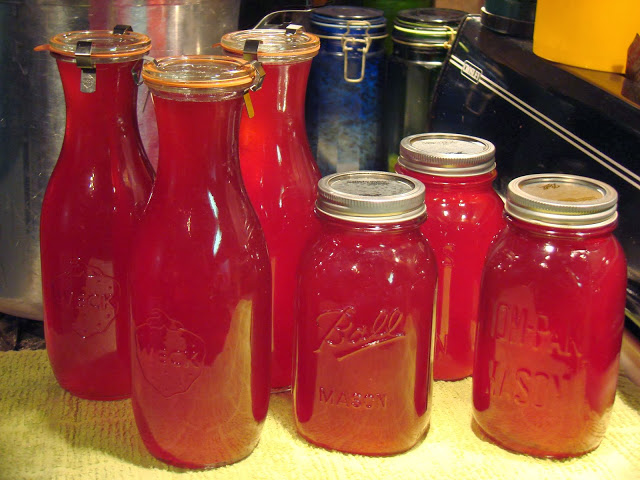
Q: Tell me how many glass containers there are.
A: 8